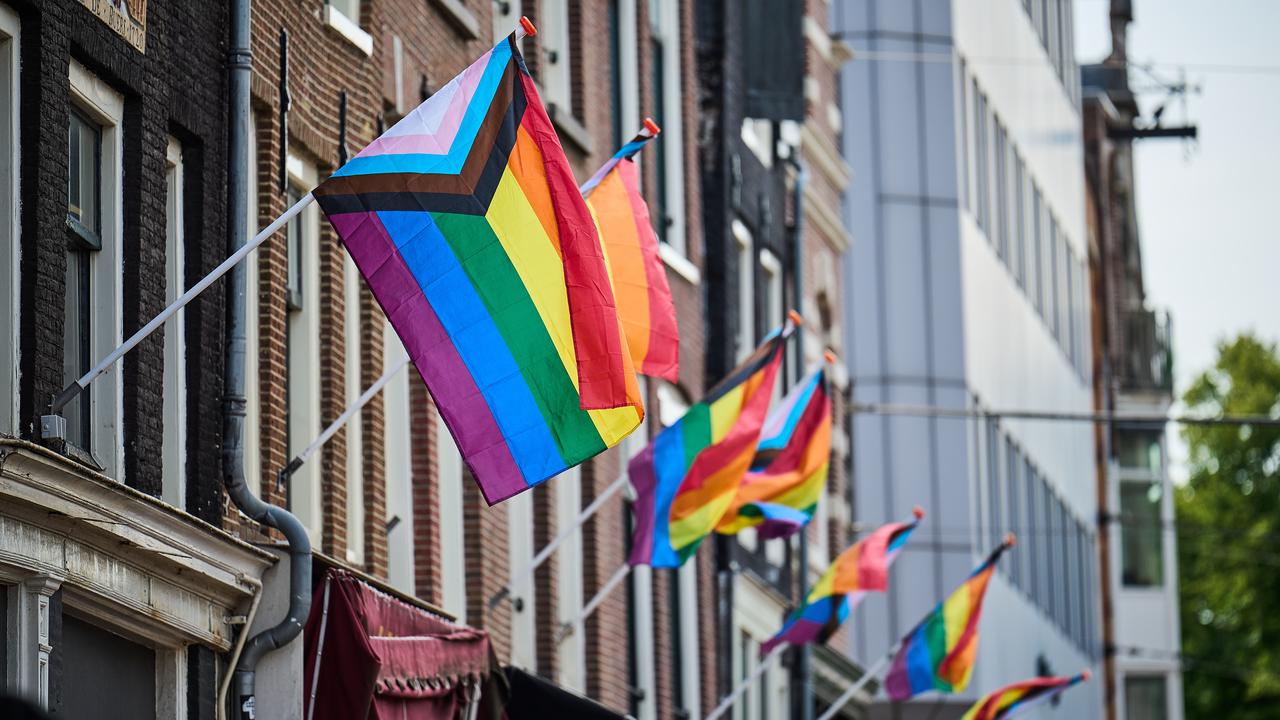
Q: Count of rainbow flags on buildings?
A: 7